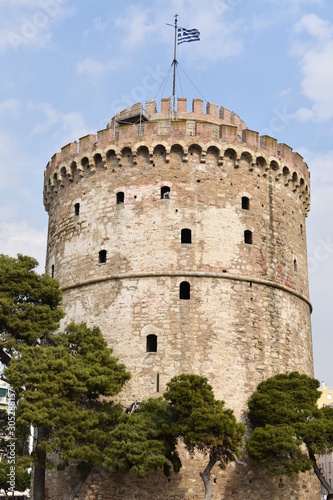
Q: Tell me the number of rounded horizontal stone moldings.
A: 1